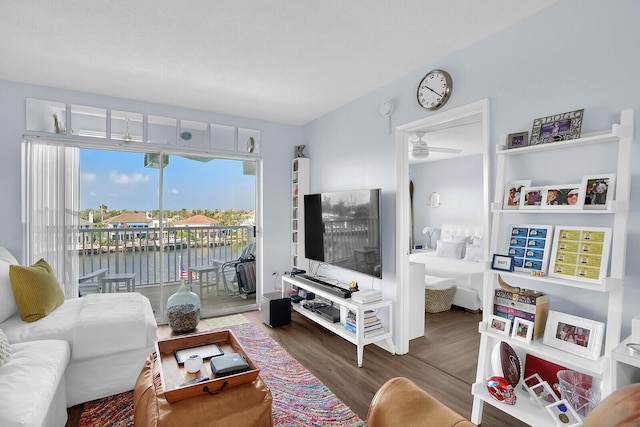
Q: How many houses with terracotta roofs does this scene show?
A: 2